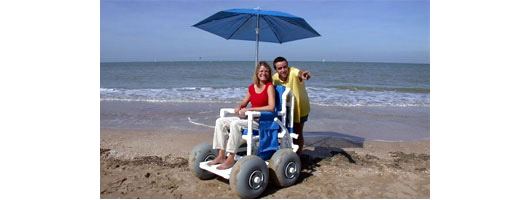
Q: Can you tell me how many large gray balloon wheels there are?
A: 3